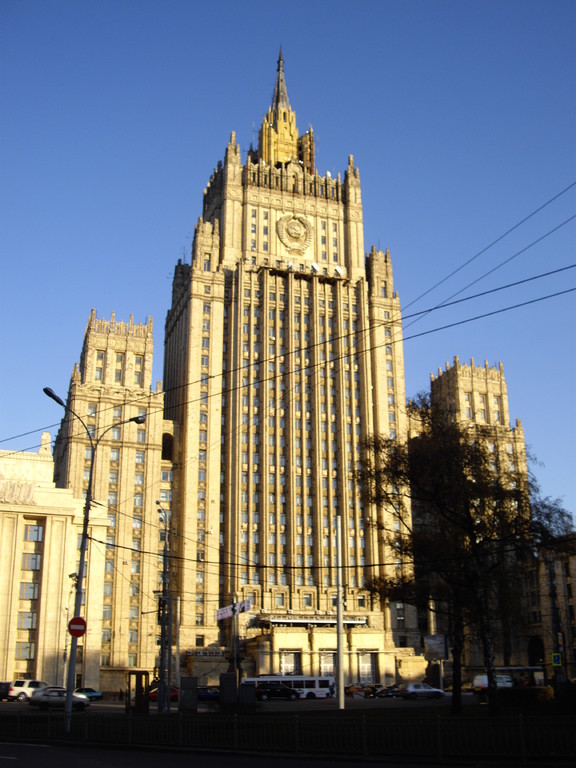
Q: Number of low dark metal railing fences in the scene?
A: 1